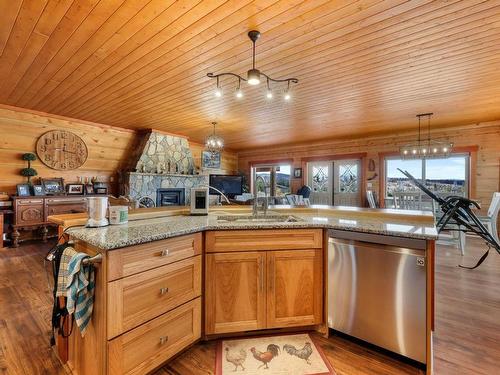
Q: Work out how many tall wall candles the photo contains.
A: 0